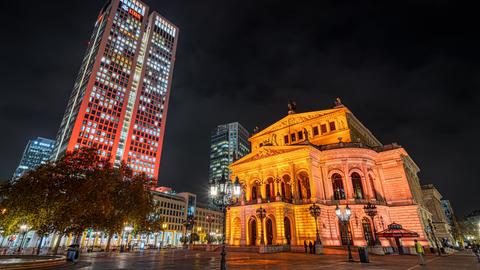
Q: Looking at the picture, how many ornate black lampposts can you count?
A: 5